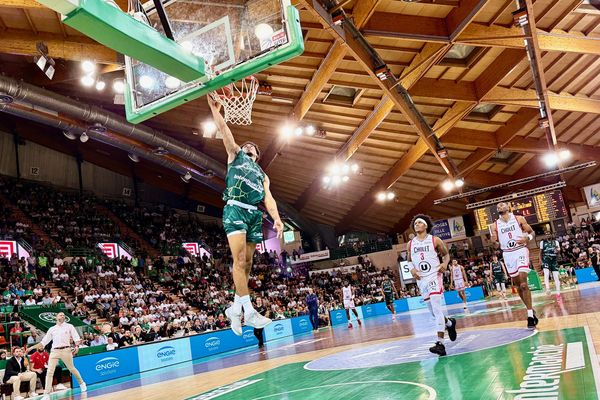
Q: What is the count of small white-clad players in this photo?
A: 2